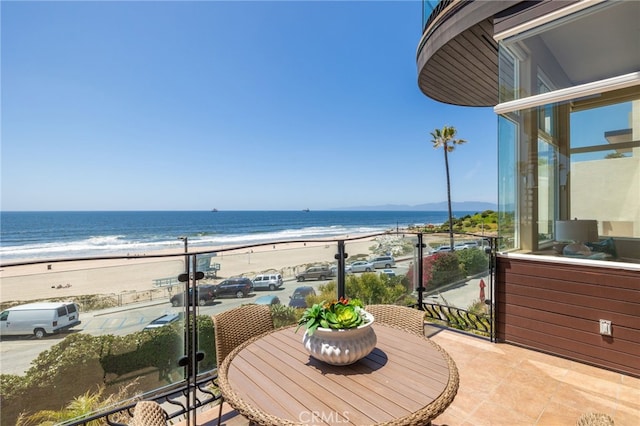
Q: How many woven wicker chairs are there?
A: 4